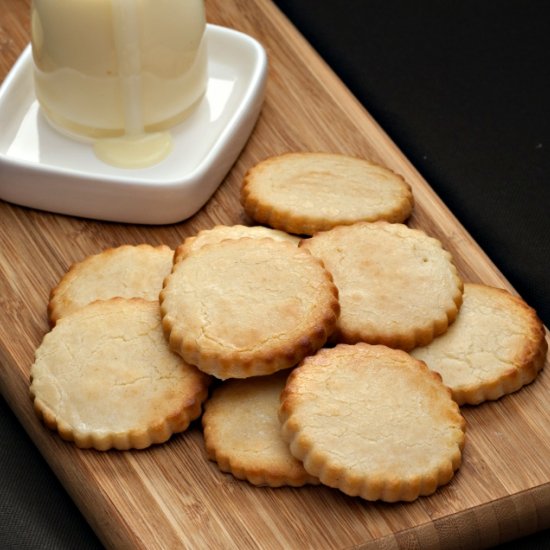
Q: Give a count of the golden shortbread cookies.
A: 9